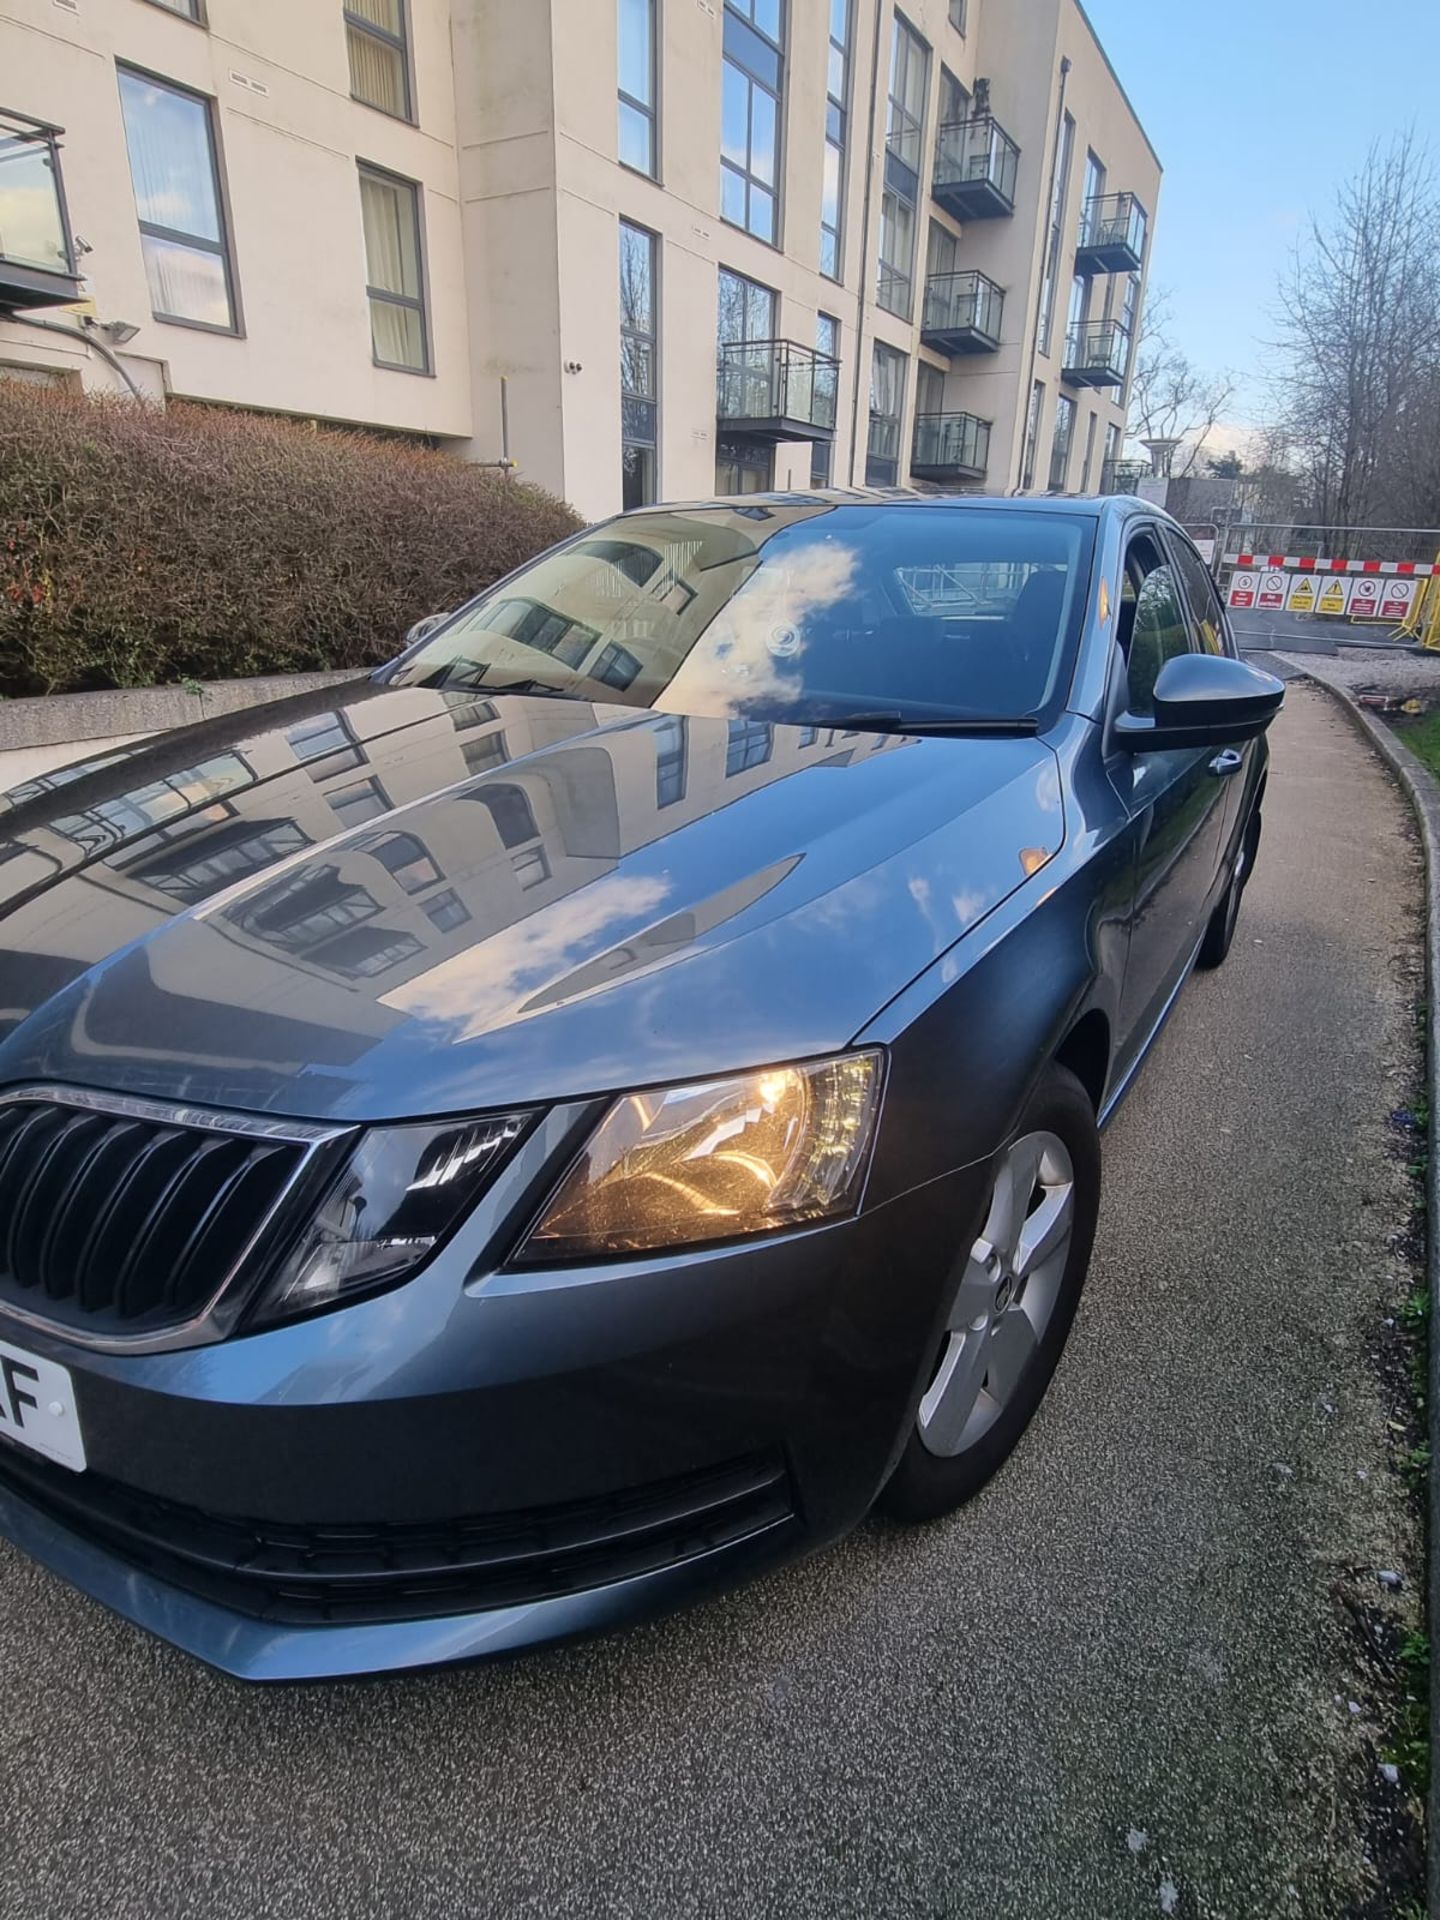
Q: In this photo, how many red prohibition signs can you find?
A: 4